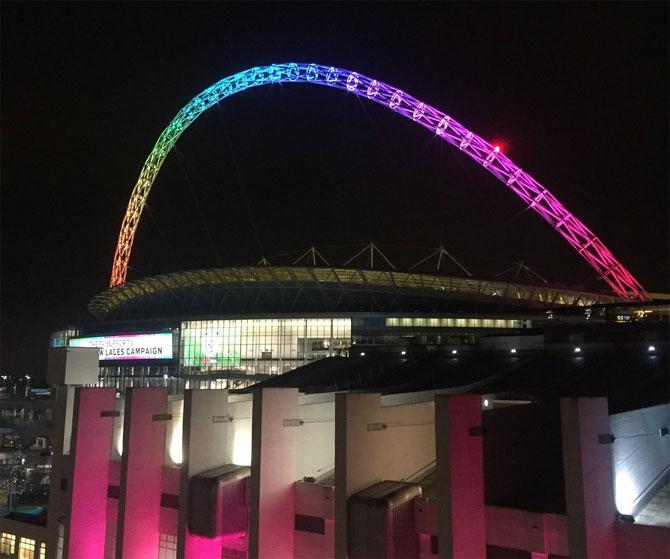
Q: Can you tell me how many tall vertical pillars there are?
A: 7